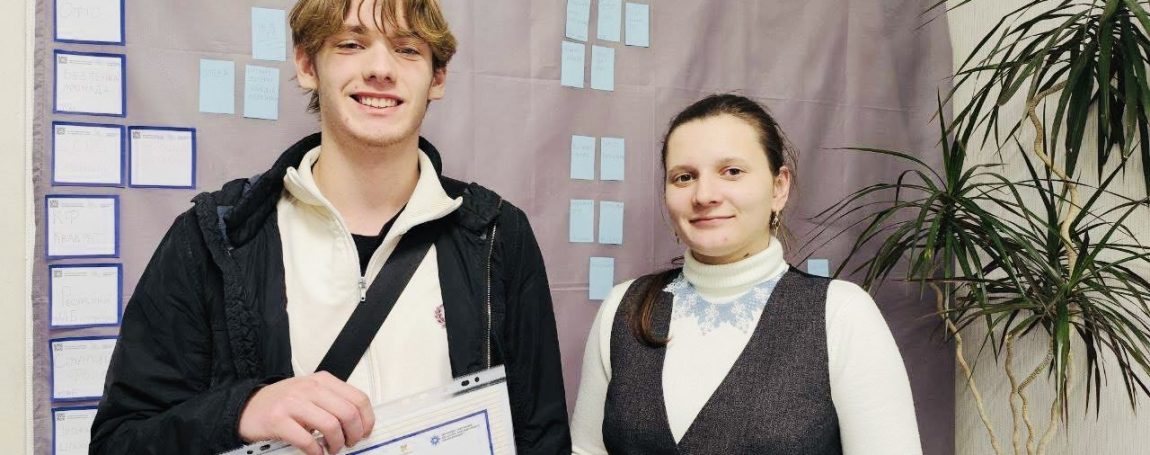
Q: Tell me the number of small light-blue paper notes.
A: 14